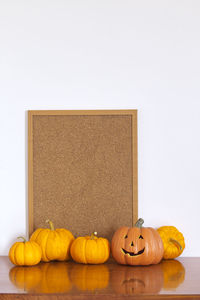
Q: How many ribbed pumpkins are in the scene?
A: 5